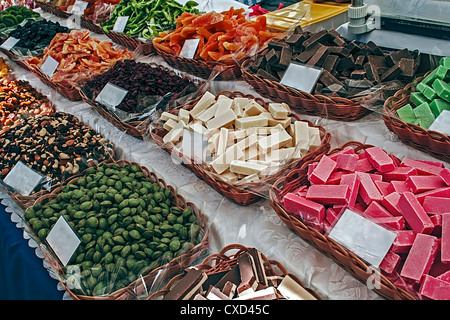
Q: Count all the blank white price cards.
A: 12